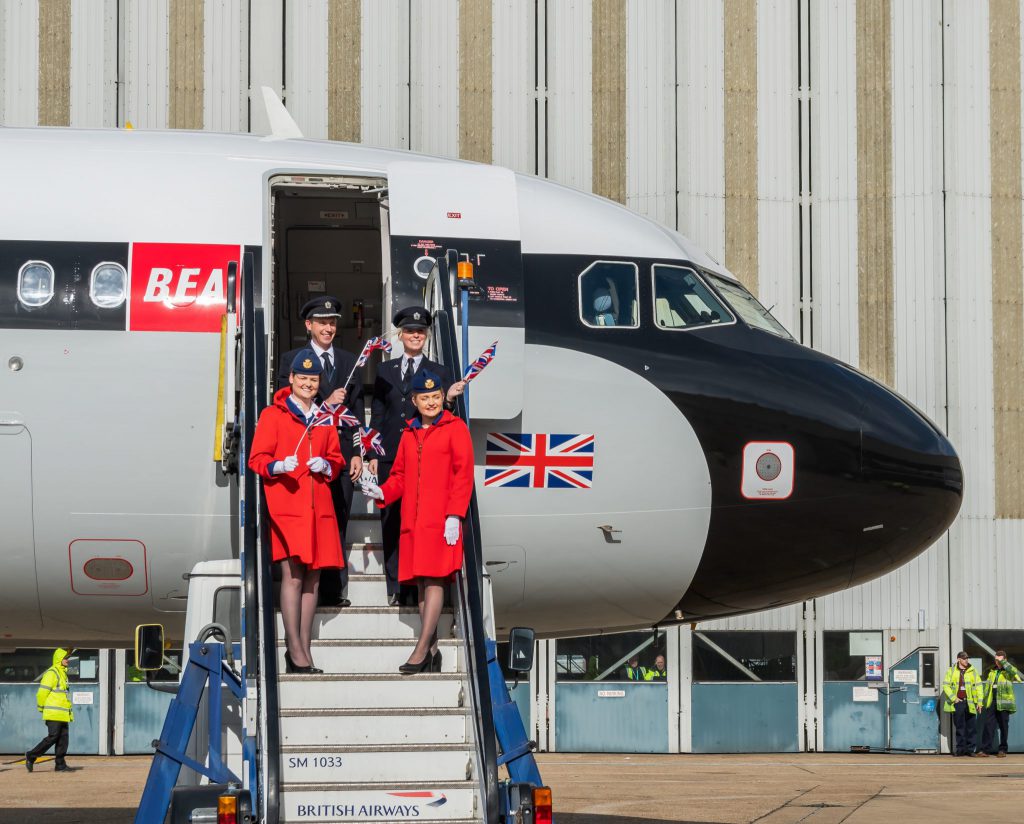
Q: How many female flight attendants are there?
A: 2